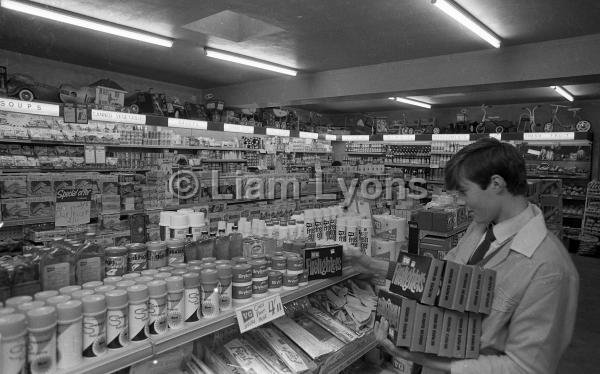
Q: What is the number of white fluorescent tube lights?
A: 5